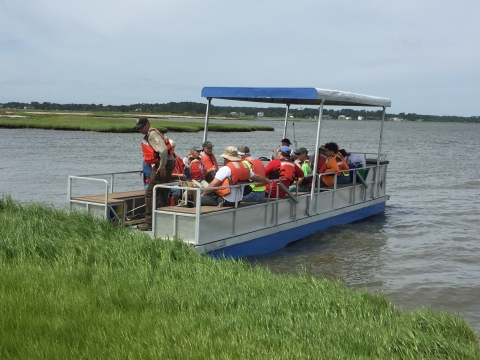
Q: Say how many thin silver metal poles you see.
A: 4